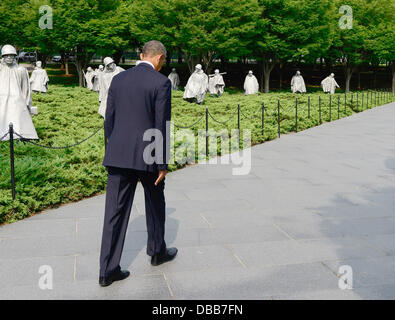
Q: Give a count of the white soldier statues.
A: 11